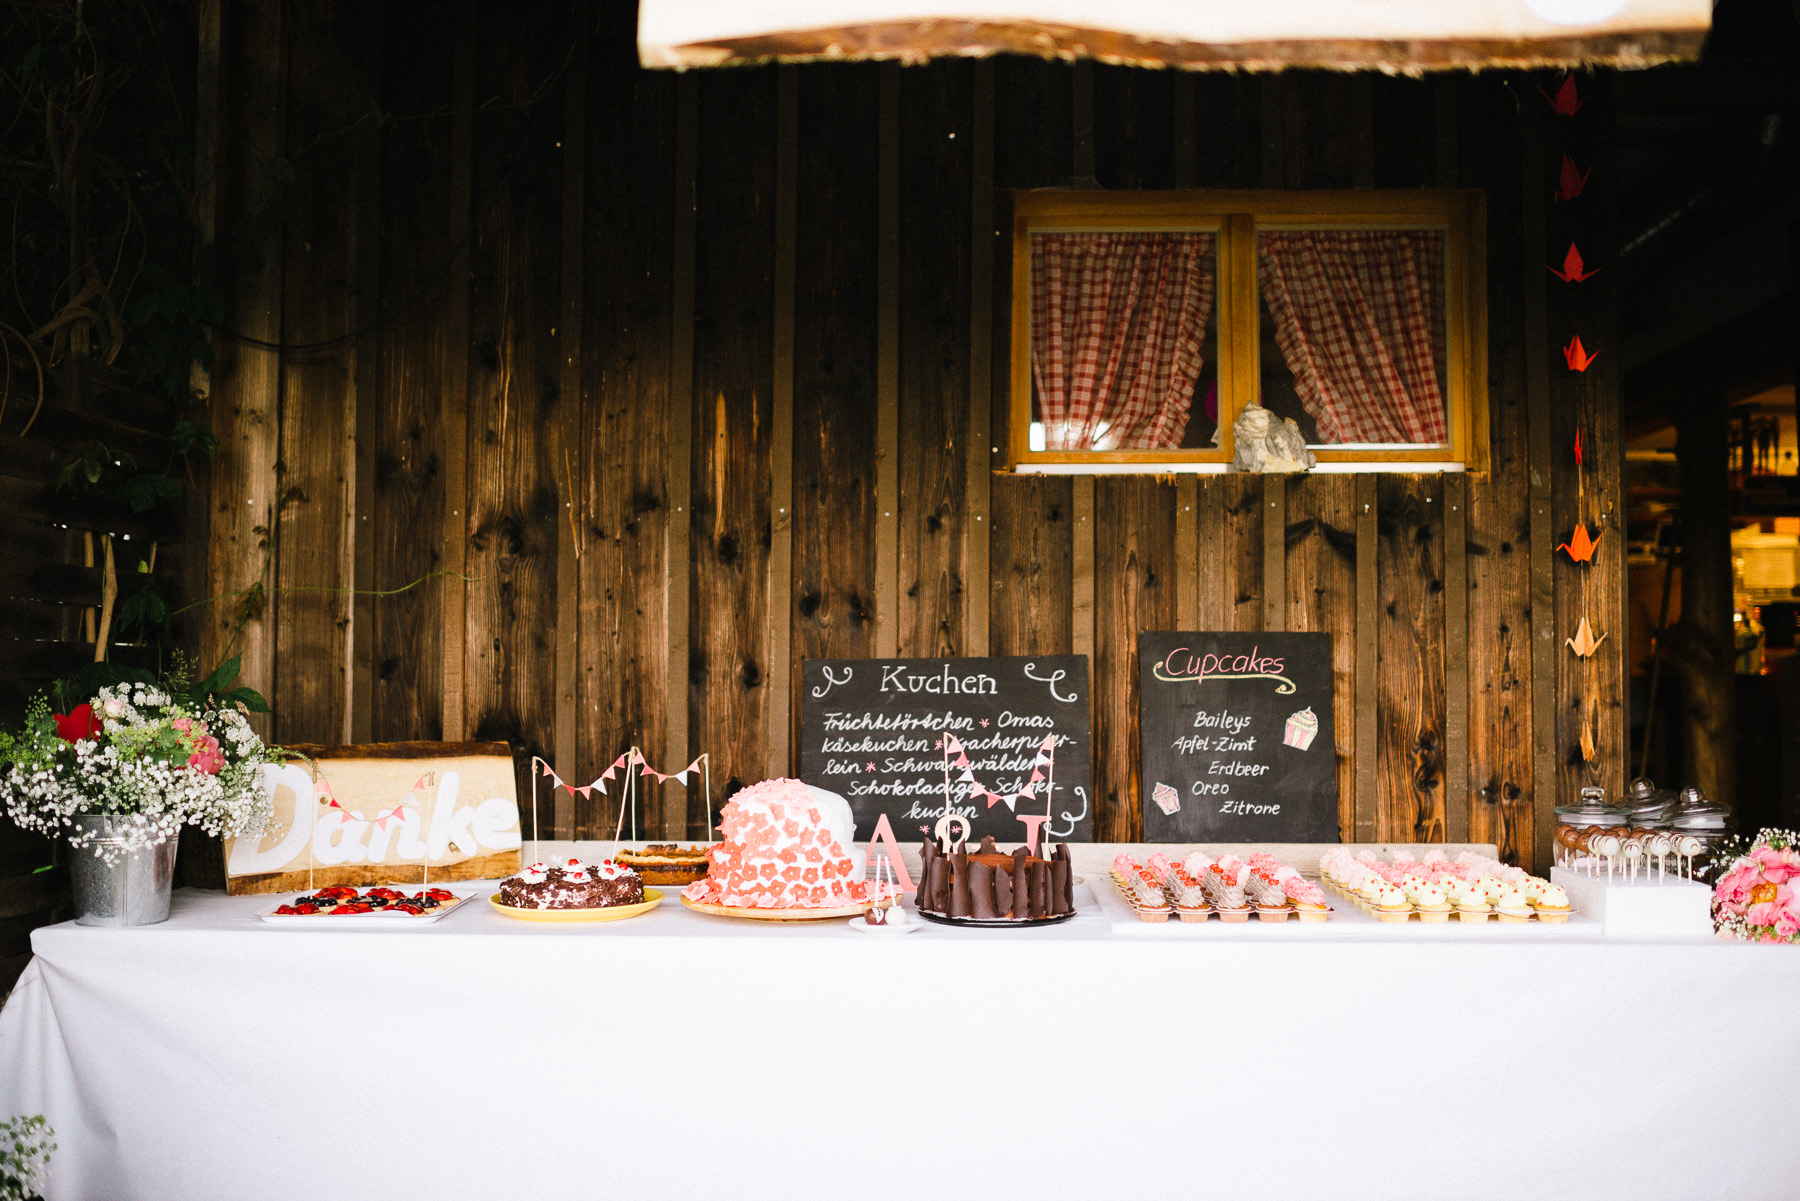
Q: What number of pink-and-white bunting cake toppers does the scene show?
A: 4